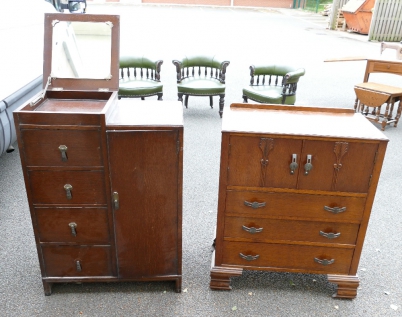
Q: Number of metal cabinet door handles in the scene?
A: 3